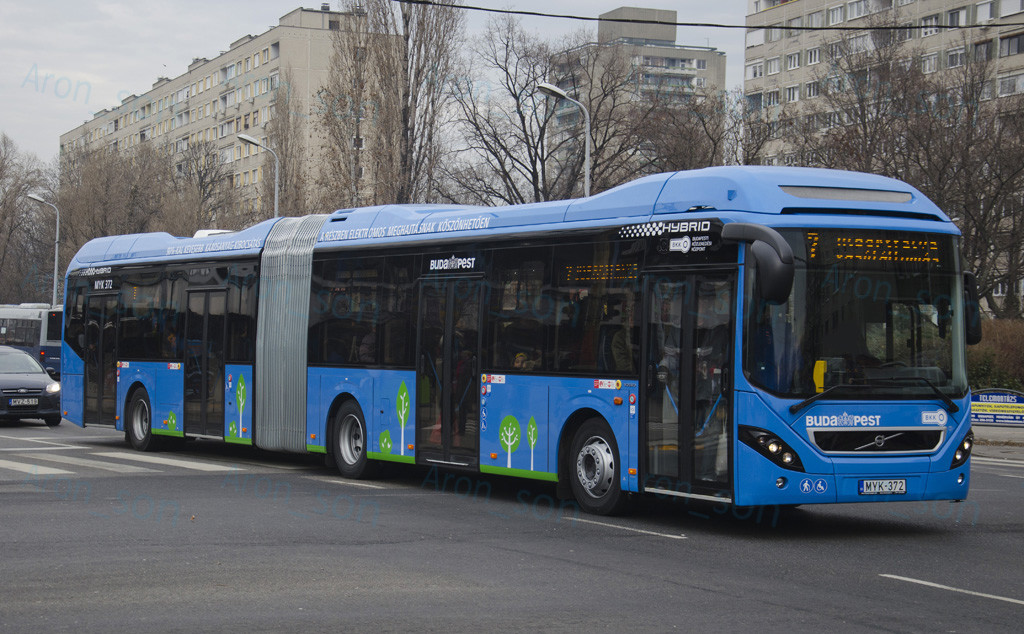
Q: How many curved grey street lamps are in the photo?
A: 3